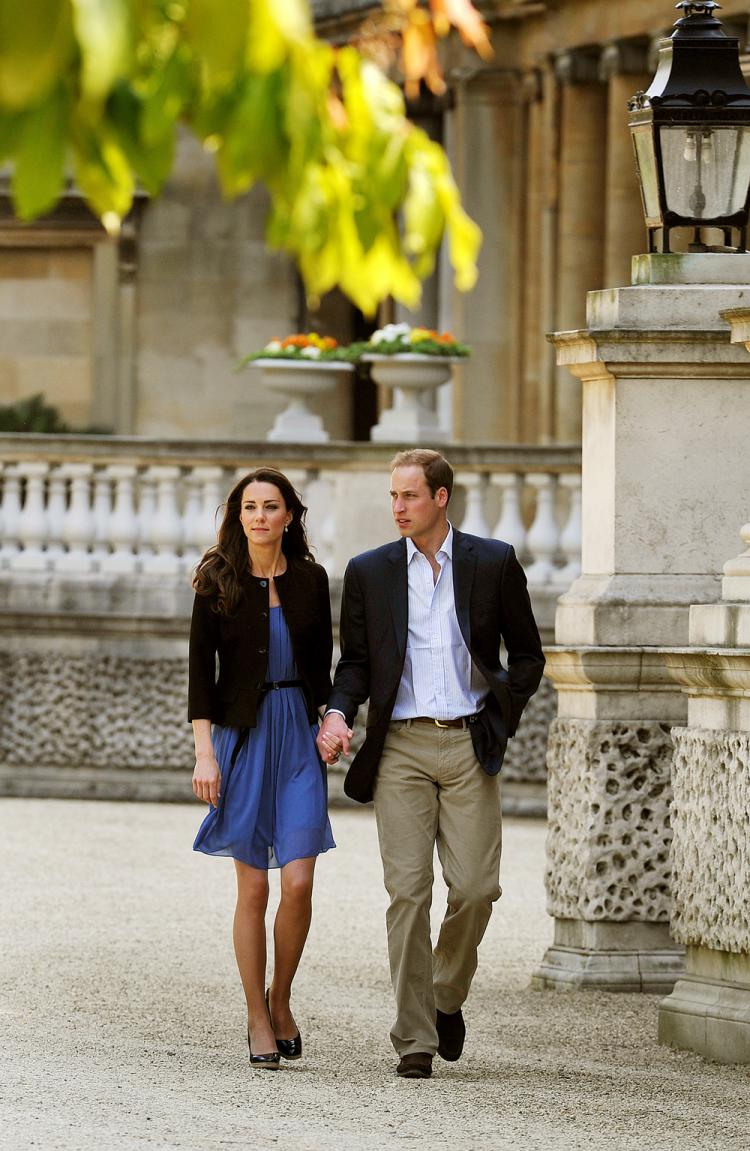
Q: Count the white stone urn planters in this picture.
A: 2